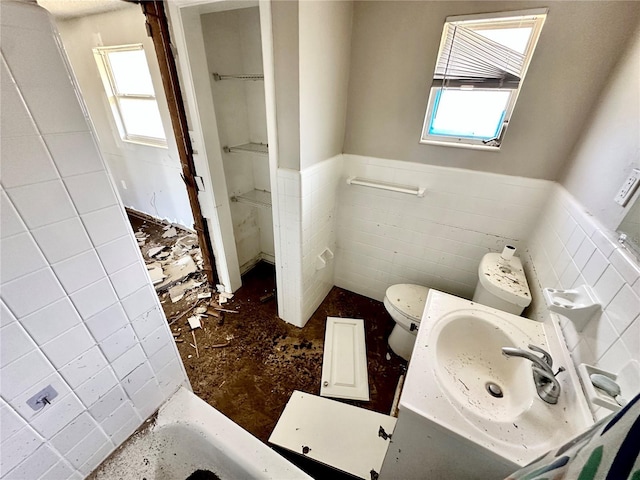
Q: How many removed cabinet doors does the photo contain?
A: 2